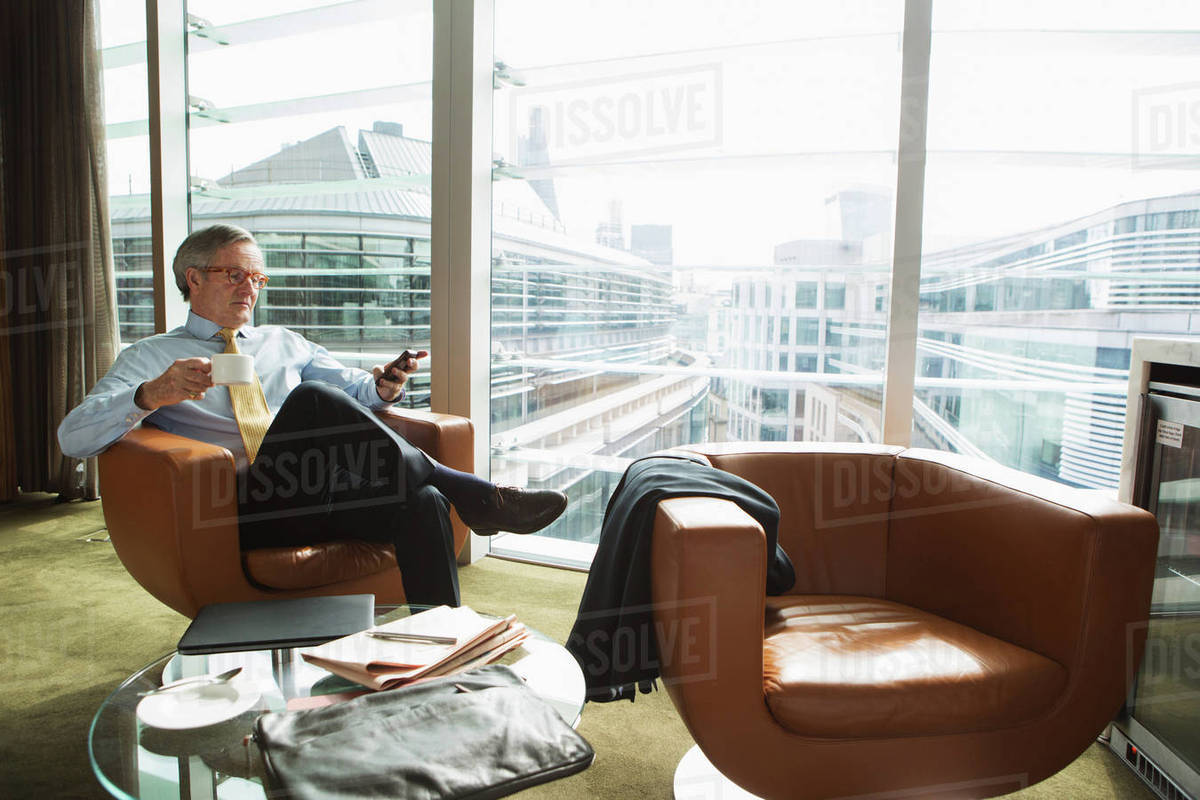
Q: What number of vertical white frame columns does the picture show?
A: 3